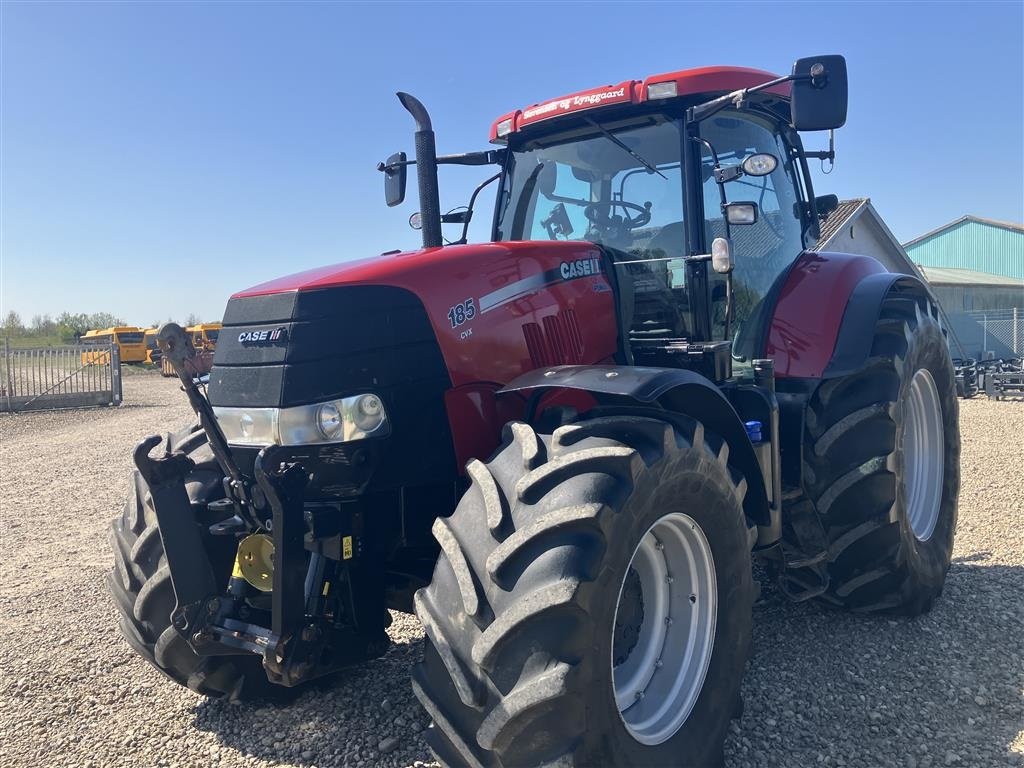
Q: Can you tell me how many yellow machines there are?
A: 3